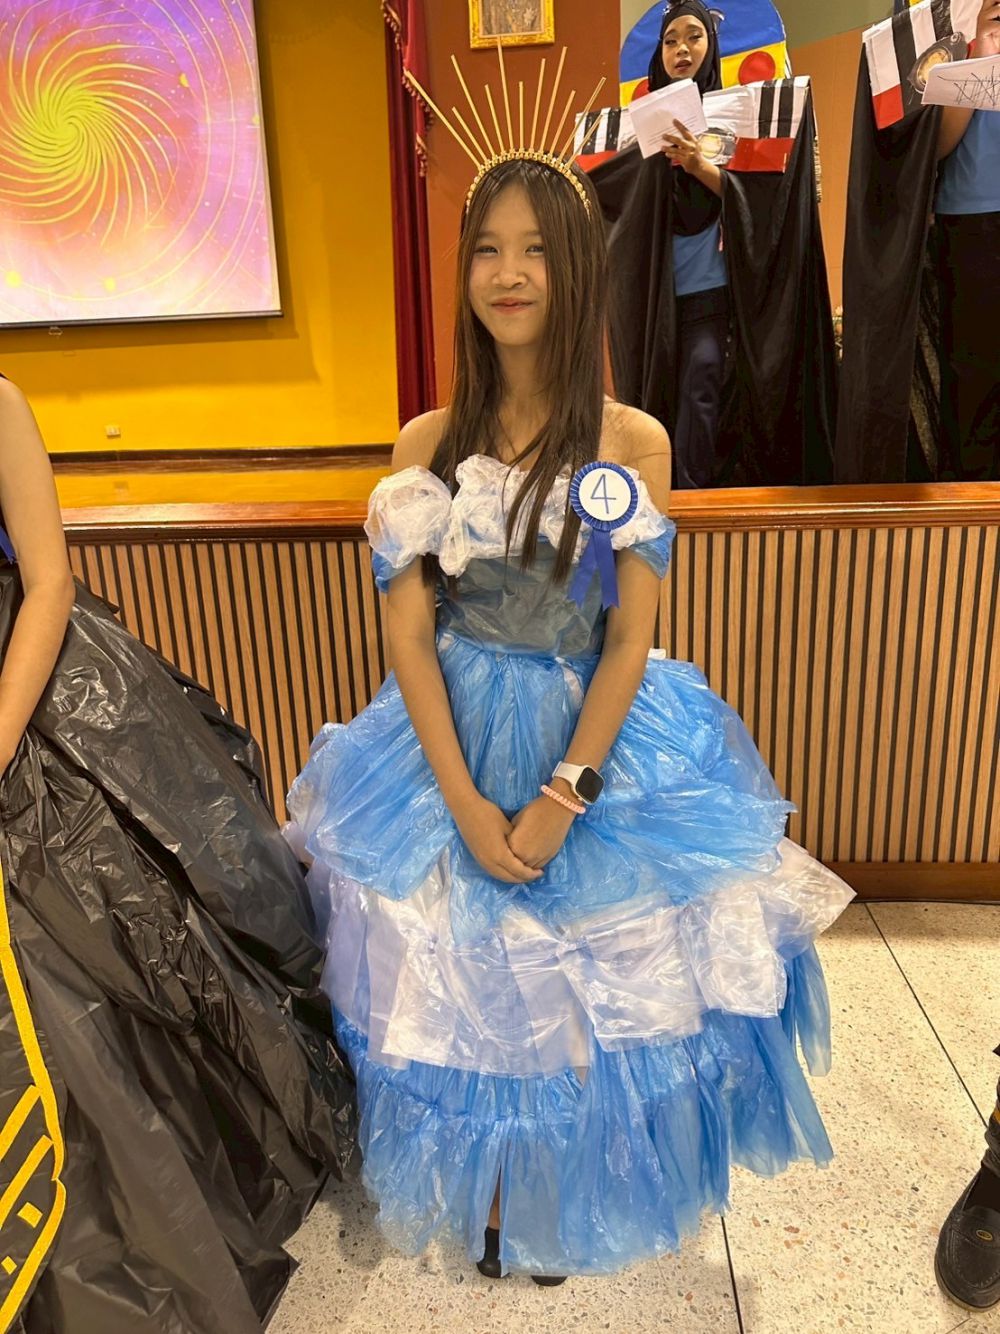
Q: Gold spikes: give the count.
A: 11